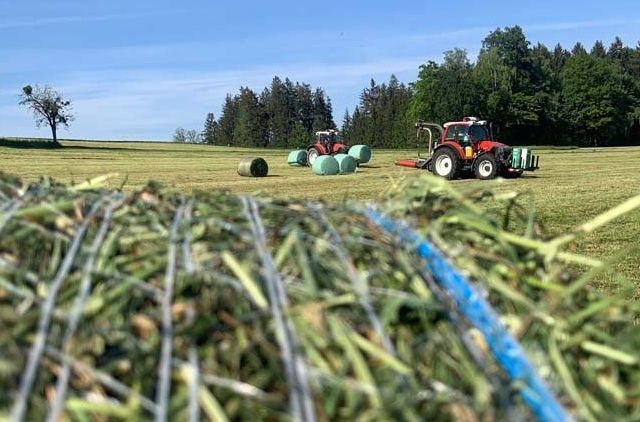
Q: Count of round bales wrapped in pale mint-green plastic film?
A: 4